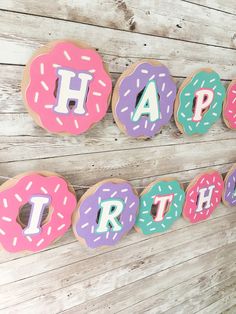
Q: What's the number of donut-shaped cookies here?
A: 9